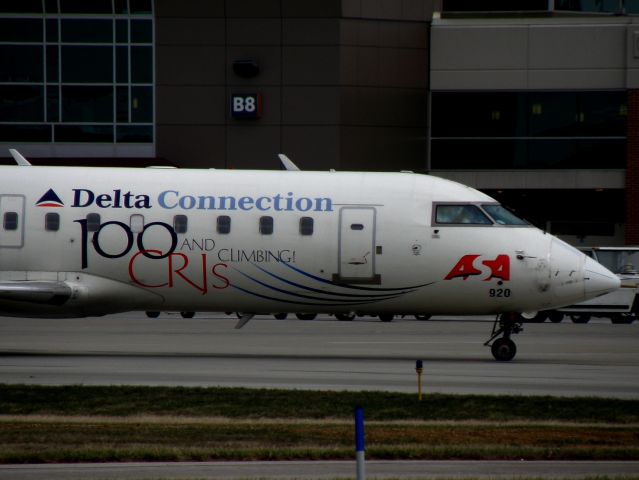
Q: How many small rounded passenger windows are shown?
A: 8